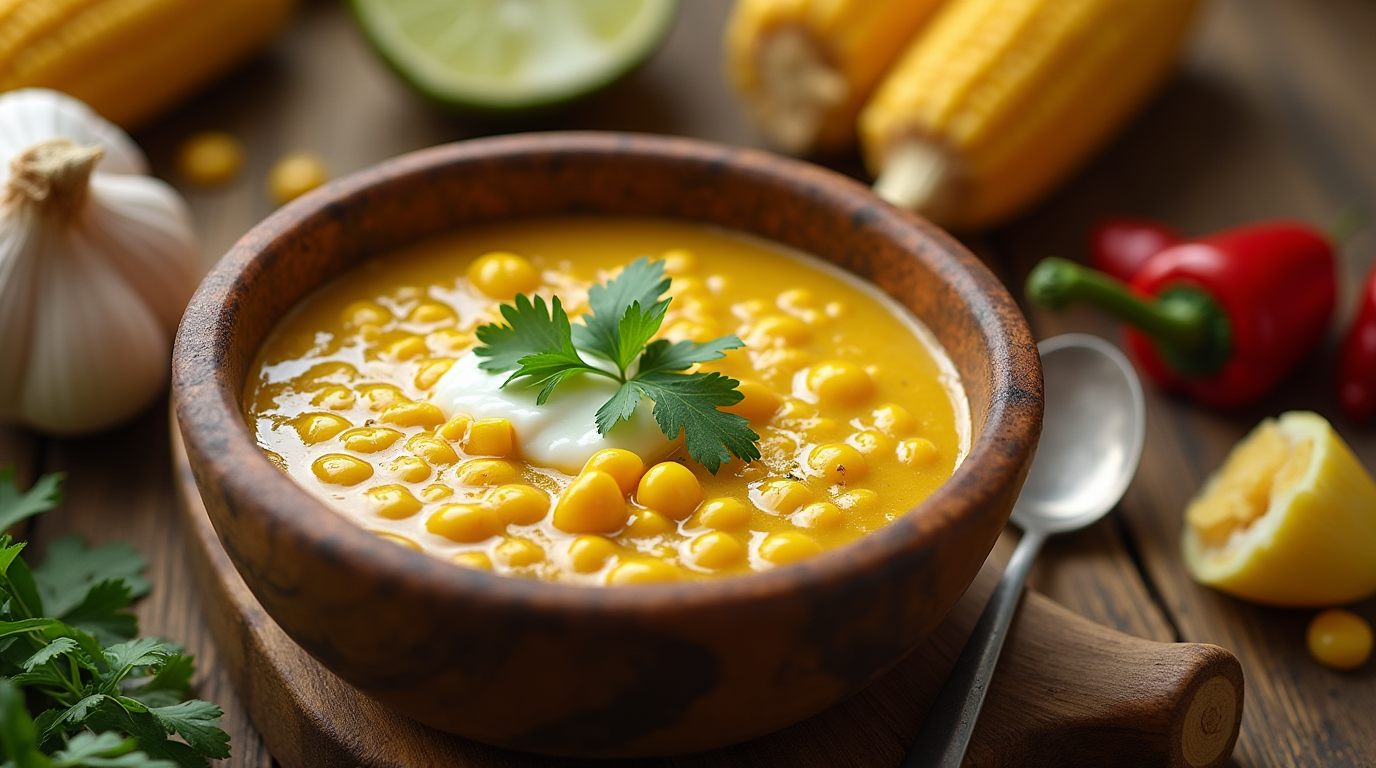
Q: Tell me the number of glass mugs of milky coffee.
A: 0